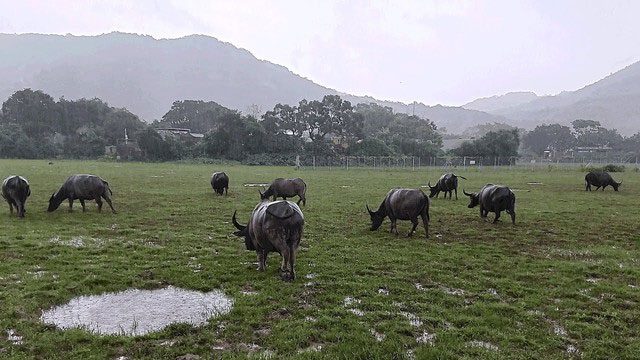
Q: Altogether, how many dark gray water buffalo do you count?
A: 9